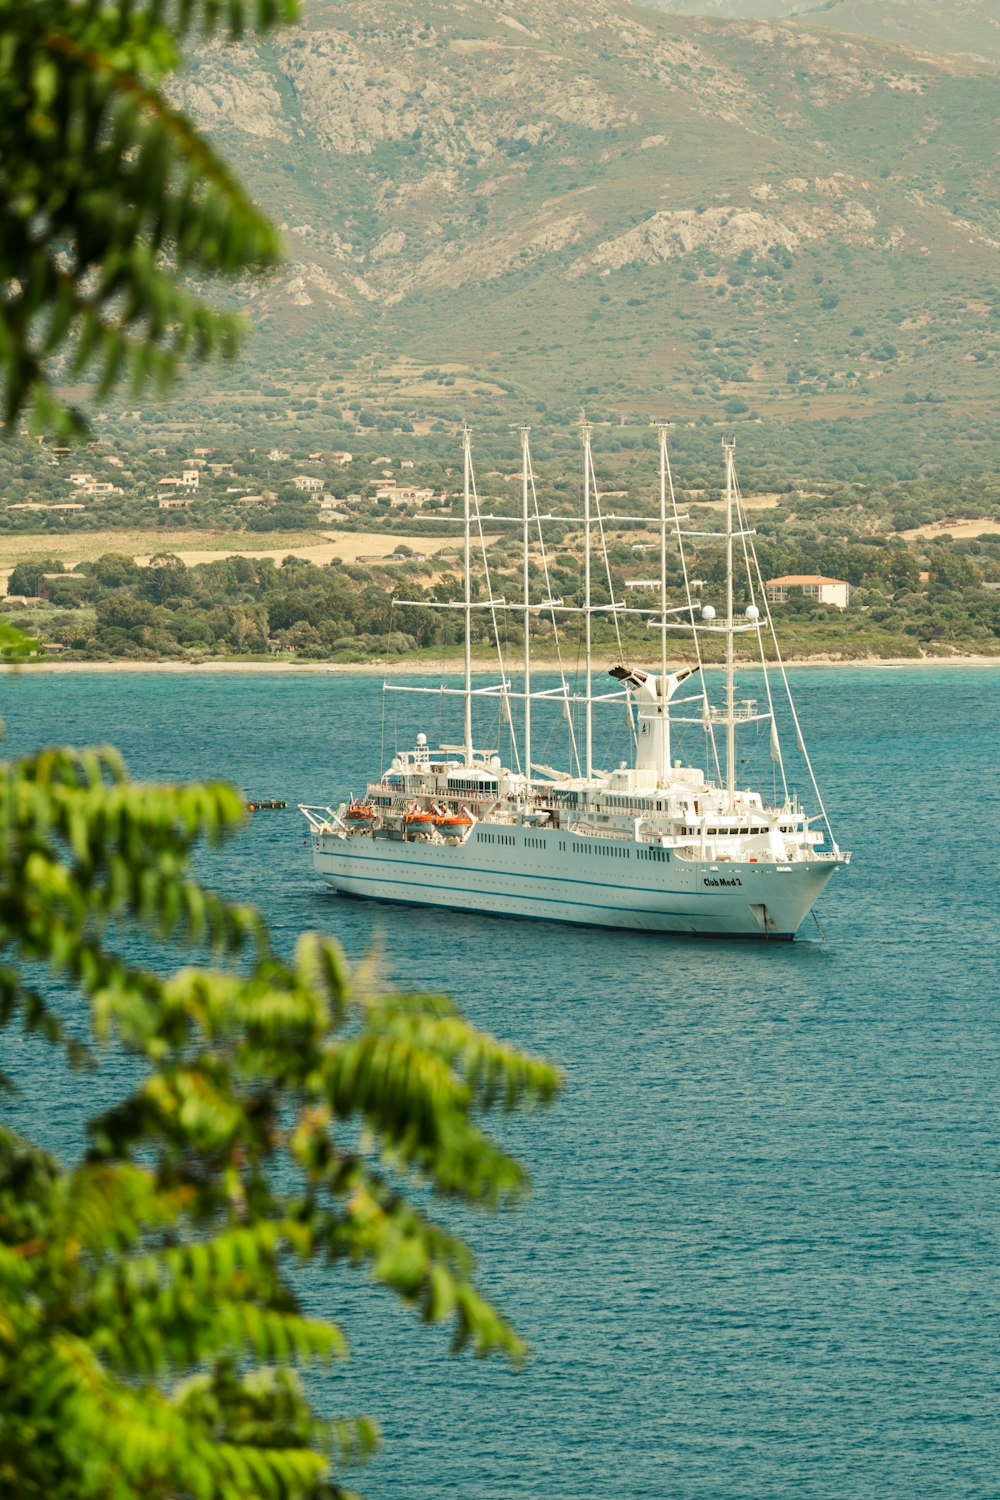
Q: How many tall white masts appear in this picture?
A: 5